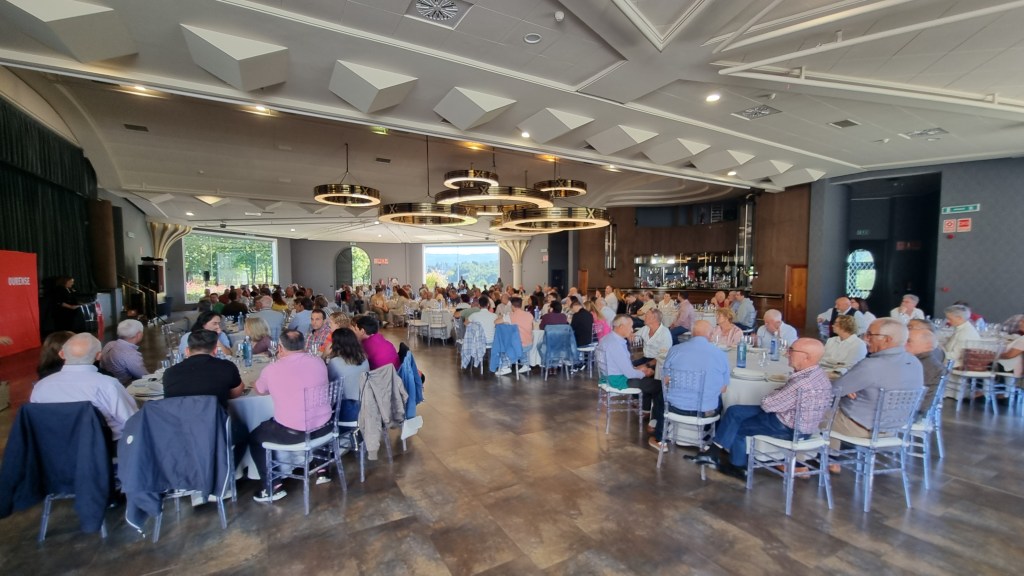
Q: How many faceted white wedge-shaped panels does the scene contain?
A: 10